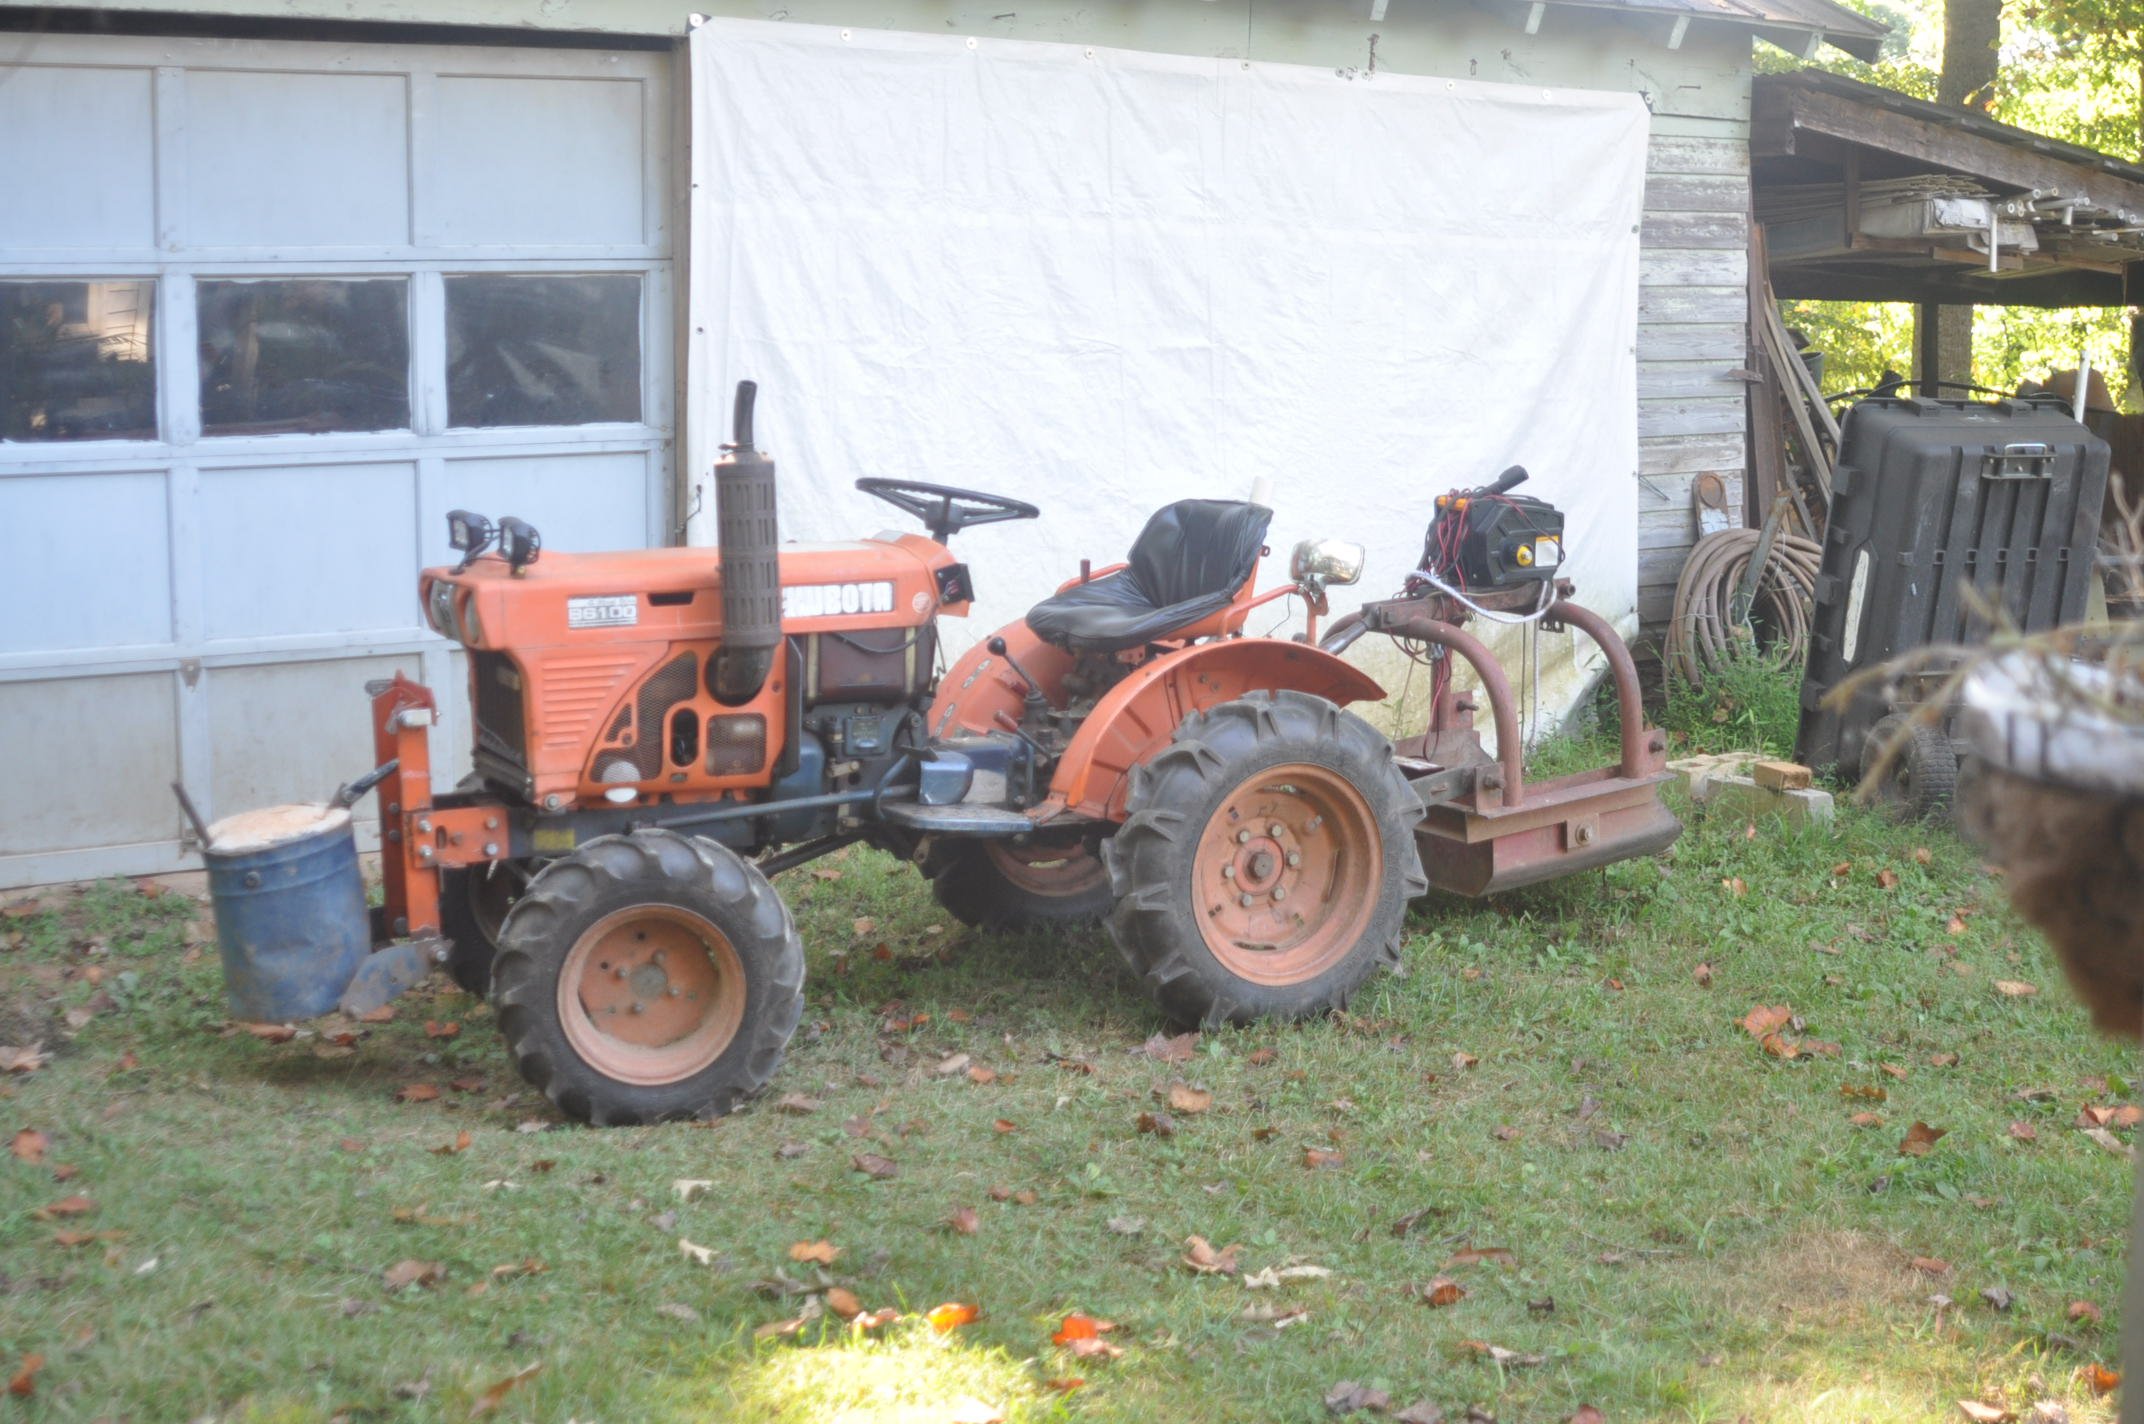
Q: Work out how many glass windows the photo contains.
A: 3